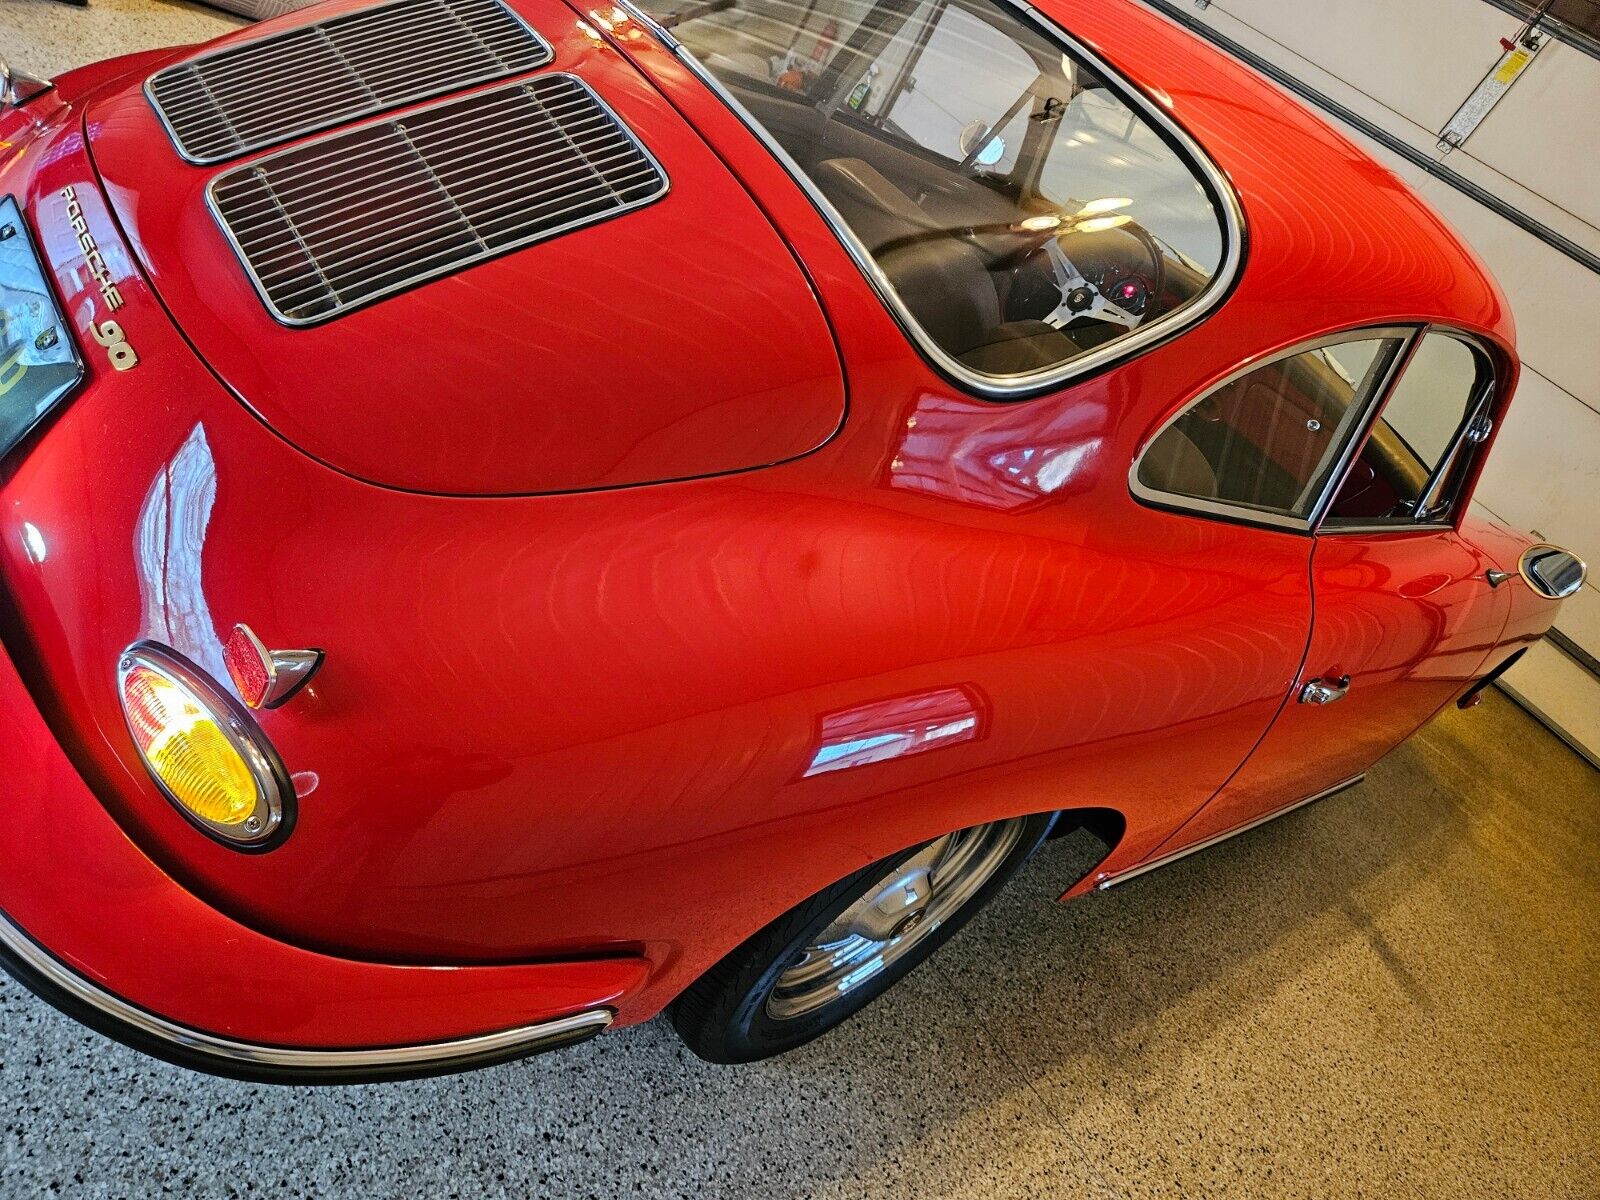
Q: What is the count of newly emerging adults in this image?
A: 0